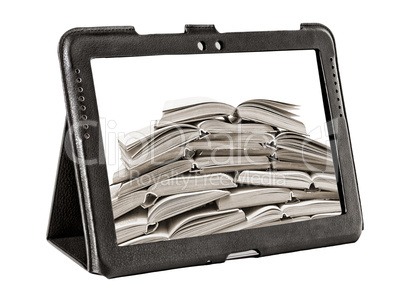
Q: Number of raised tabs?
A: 3